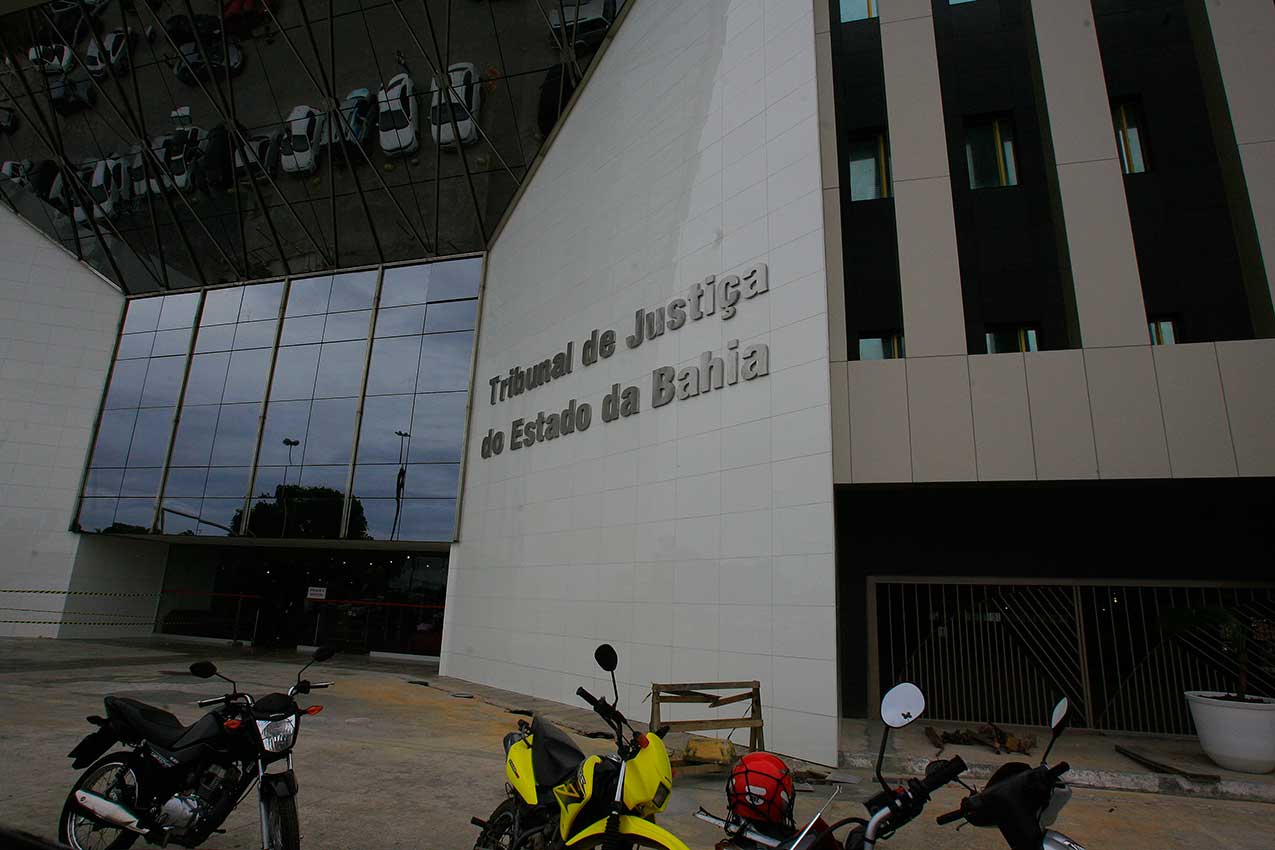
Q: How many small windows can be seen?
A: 8